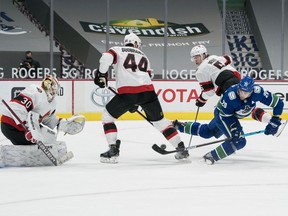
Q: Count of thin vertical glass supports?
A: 5